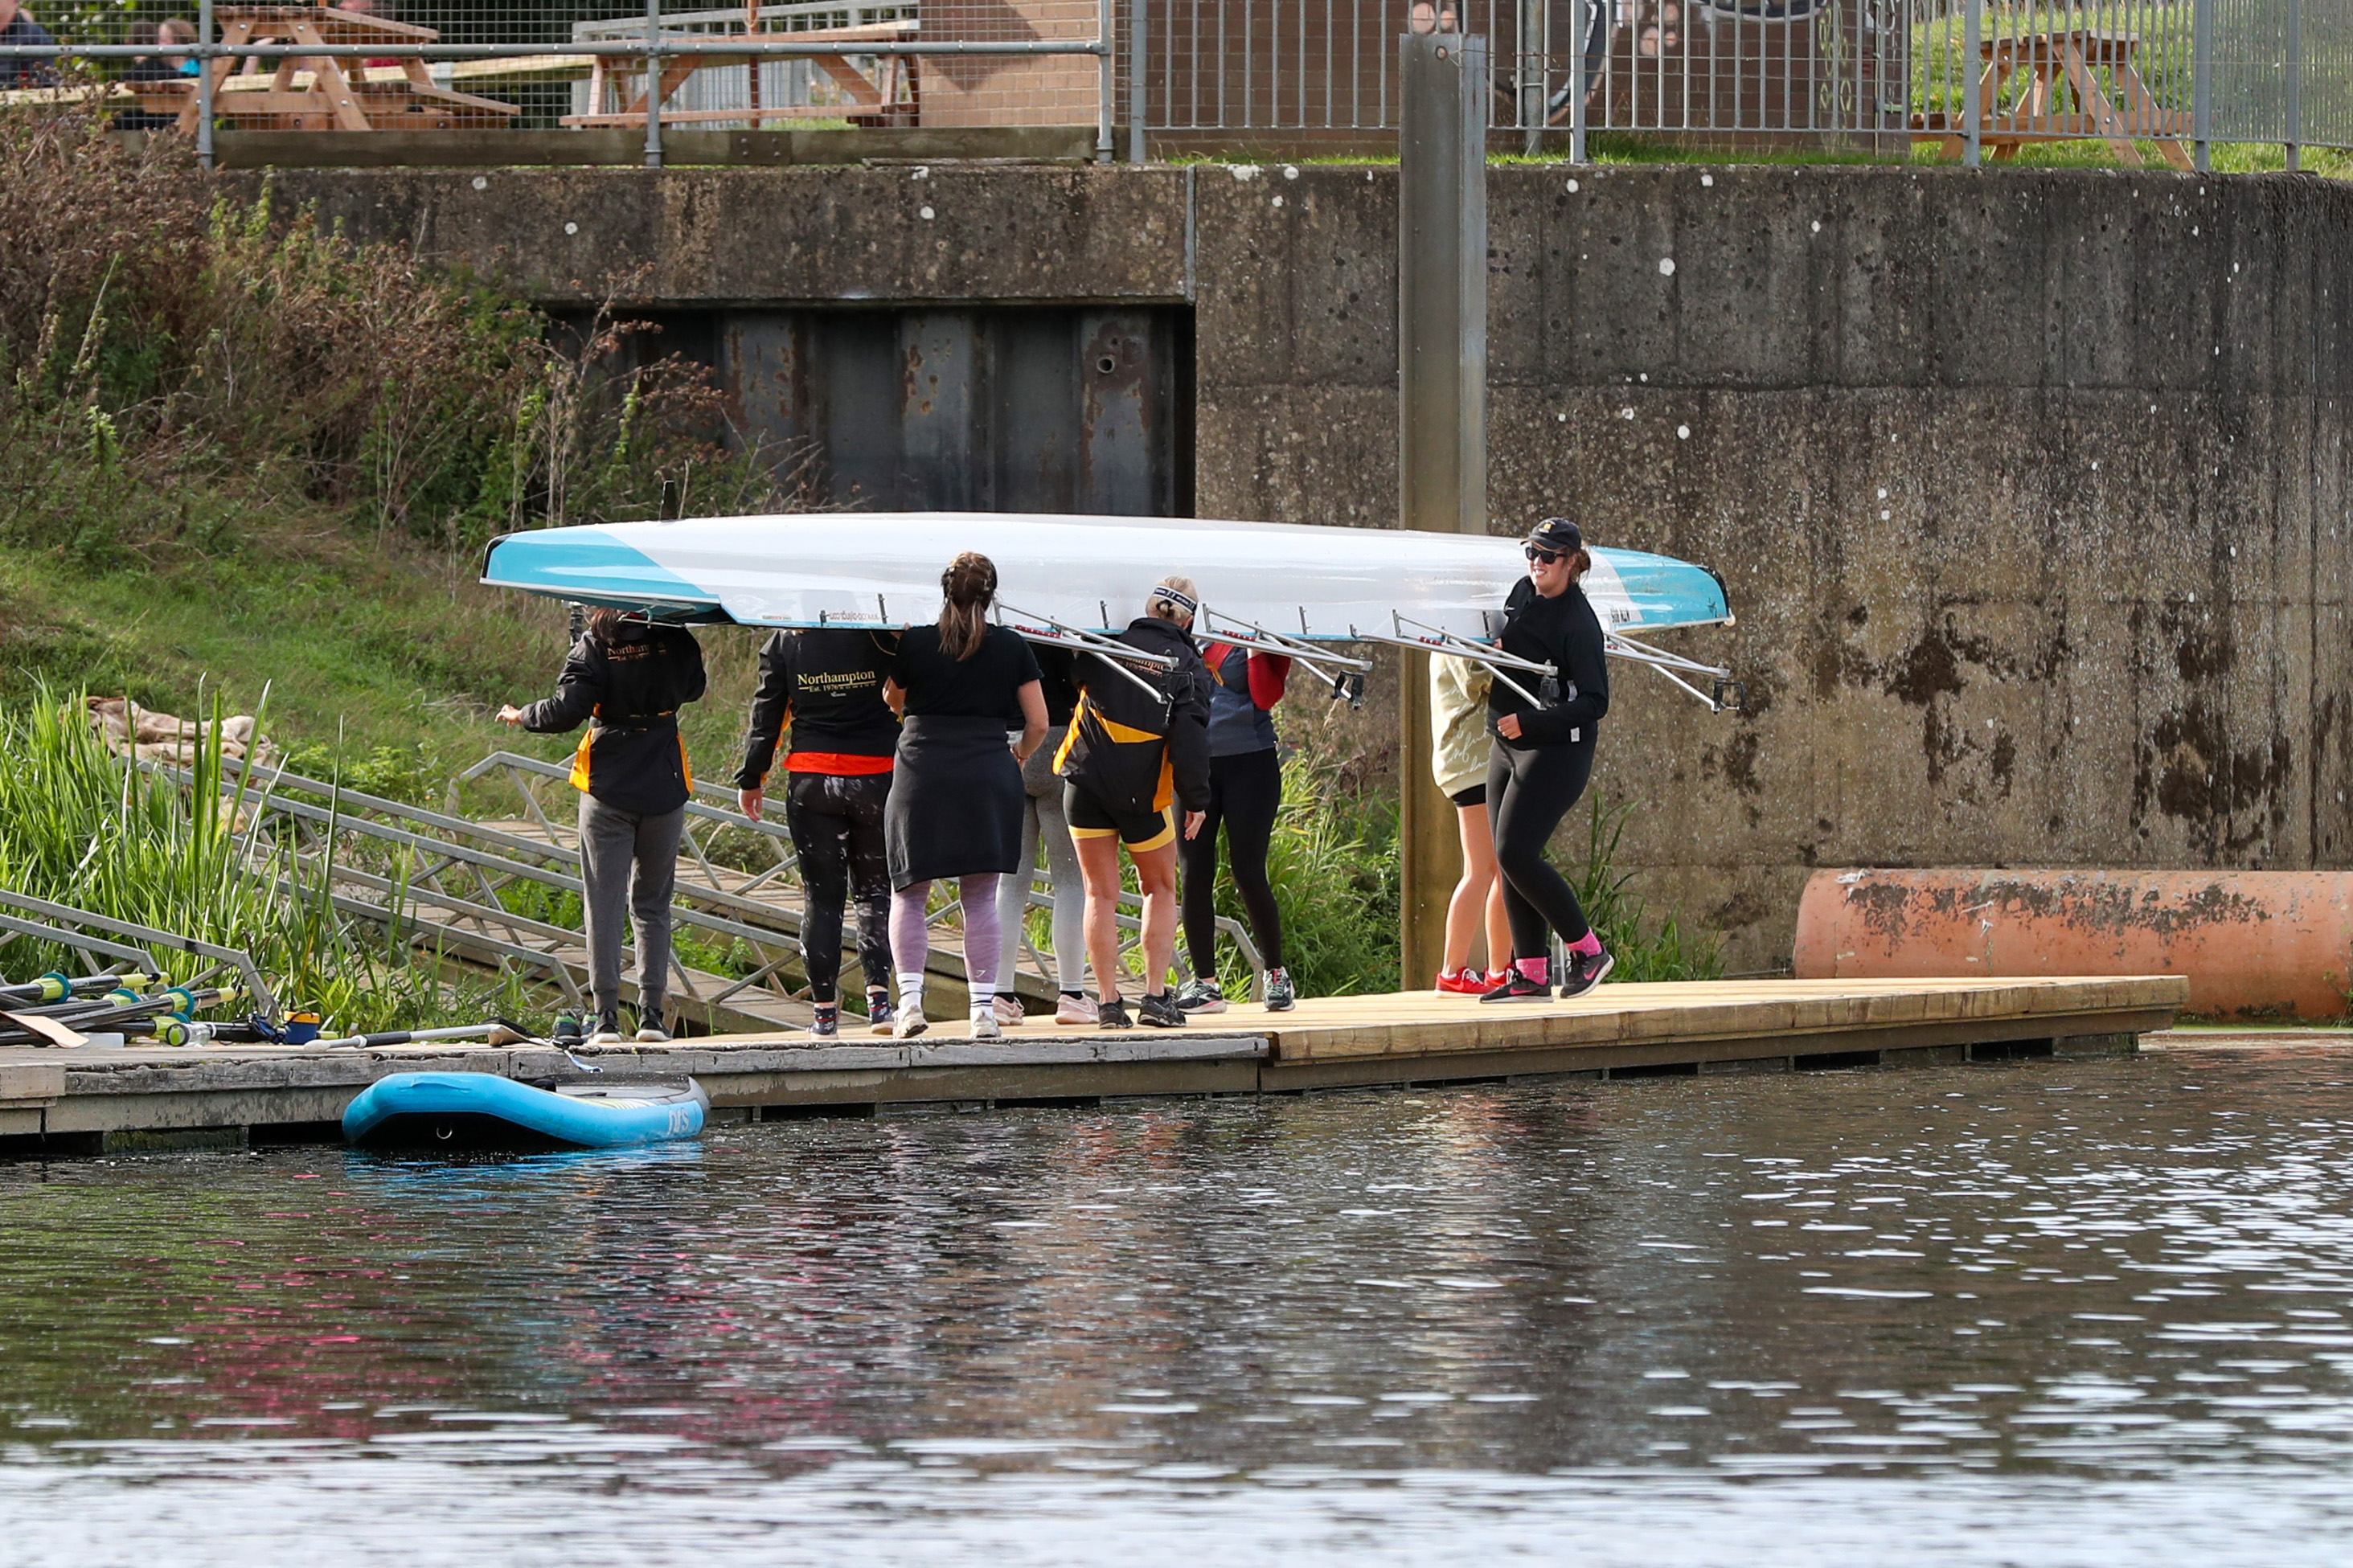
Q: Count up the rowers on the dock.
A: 8